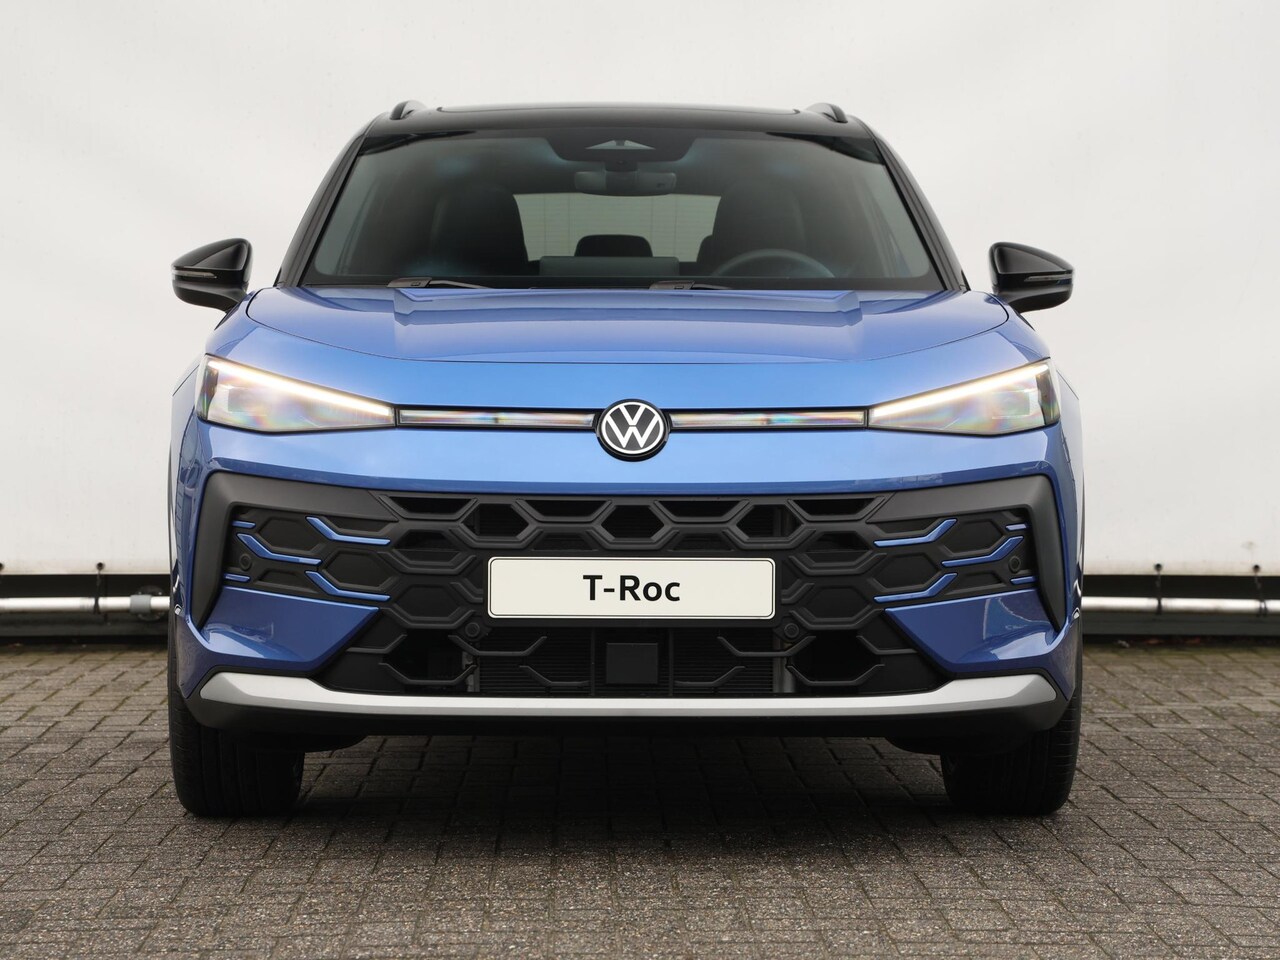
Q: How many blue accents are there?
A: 10